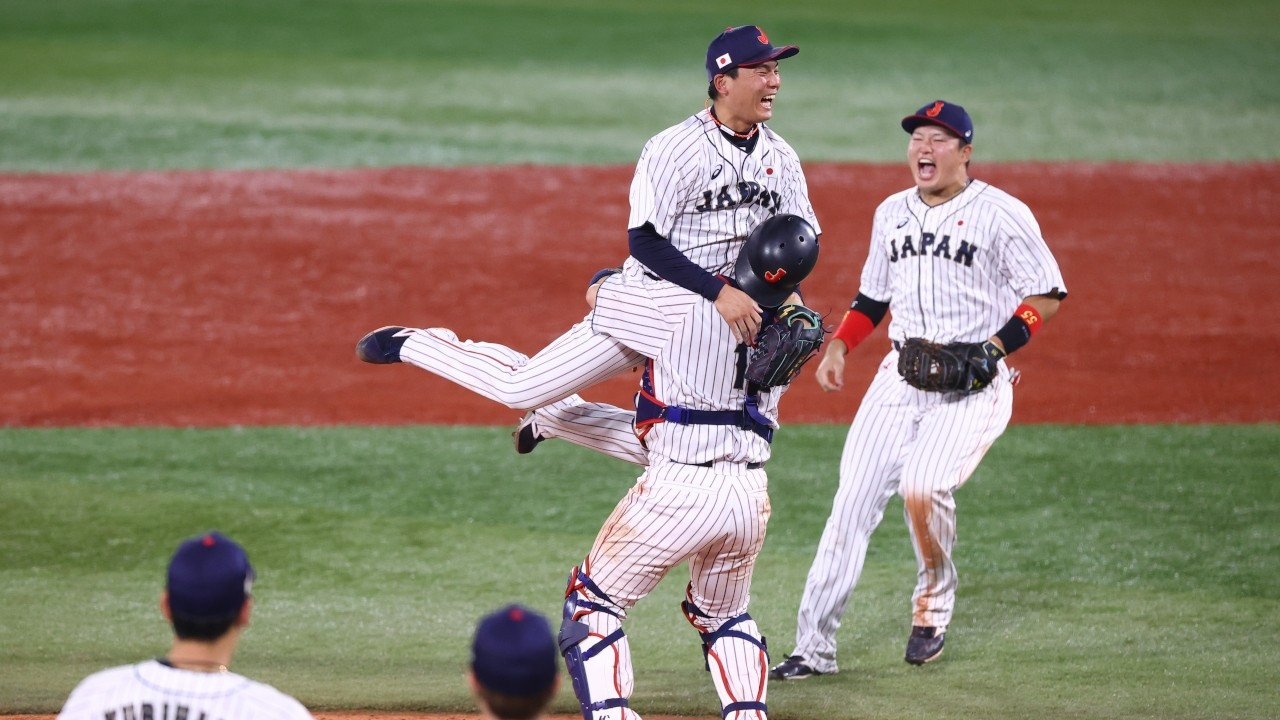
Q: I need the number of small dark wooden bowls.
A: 0